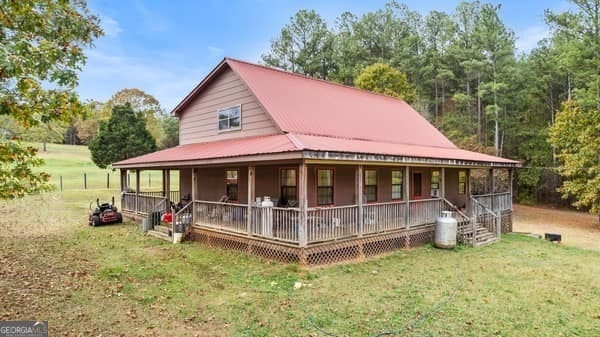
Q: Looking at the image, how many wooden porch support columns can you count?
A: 12